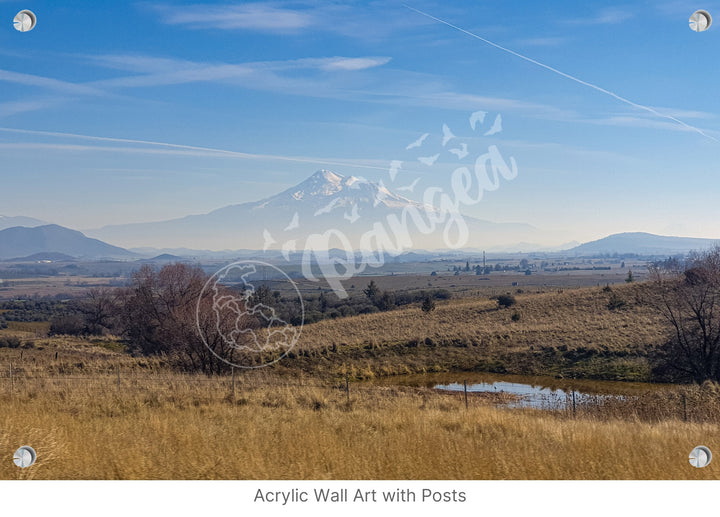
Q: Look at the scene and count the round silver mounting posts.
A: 4